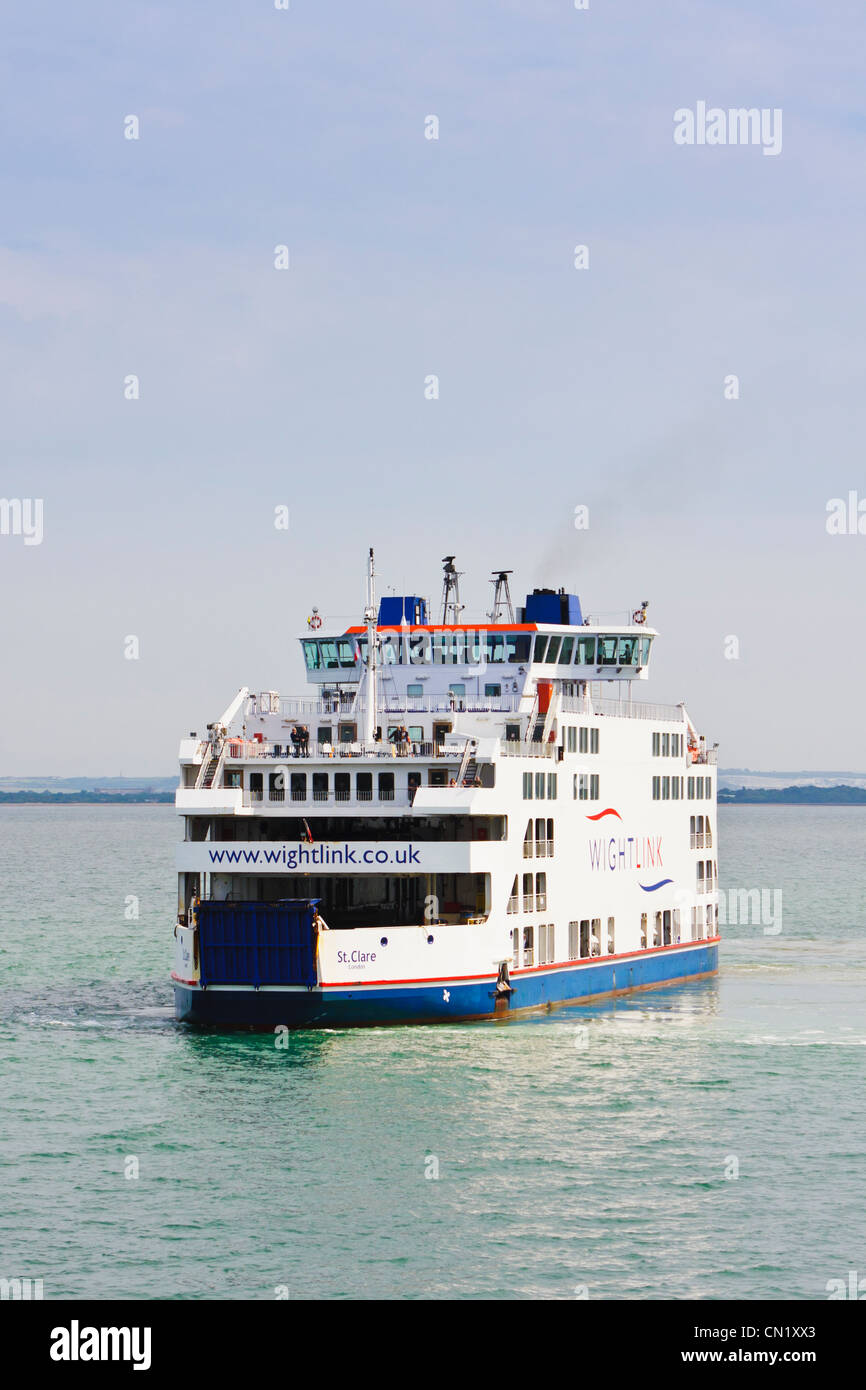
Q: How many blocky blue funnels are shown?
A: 2